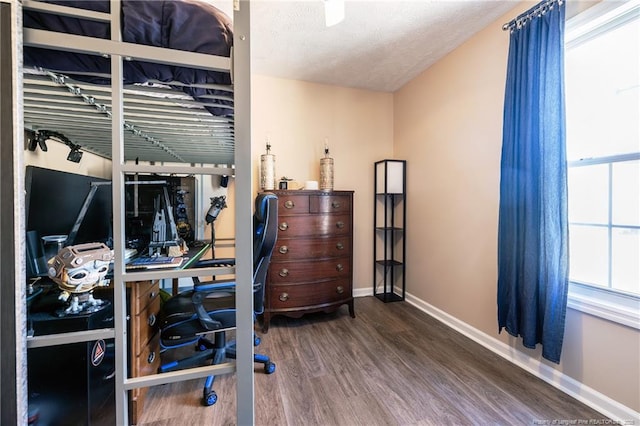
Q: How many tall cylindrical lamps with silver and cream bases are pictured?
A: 2